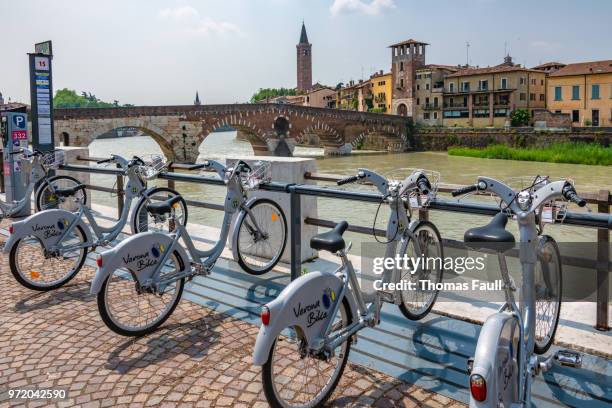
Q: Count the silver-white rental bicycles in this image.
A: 5